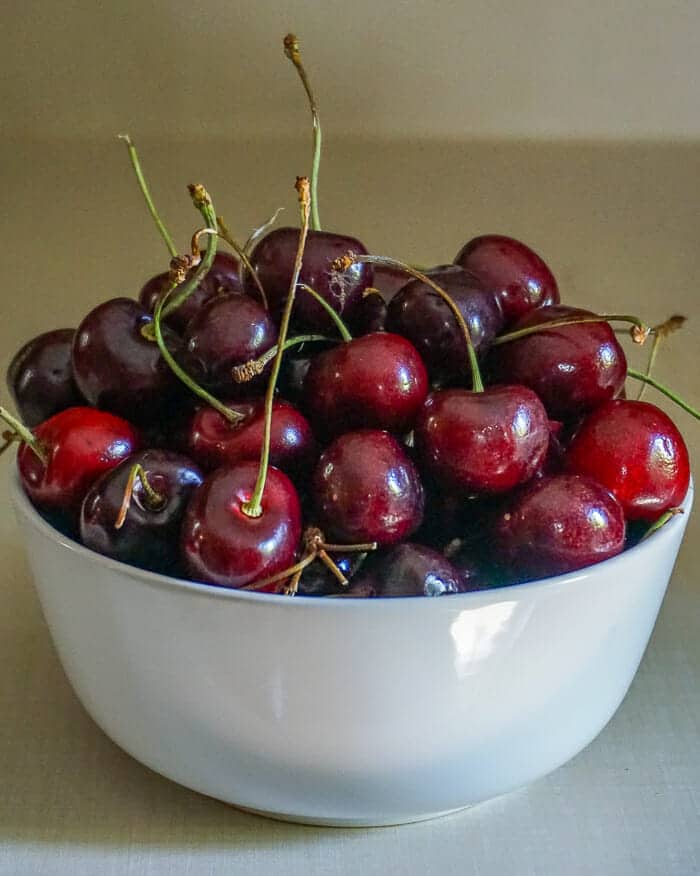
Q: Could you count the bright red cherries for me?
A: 2